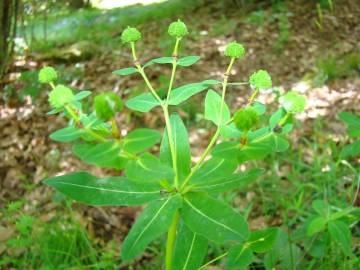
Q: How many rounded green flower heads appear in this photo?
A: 9